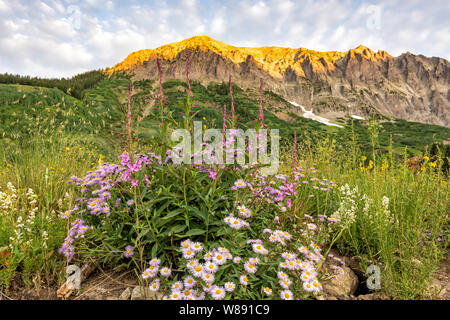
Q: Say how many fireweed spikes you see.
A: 7